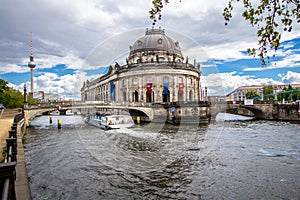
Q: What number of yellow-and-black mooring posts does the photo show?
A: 3